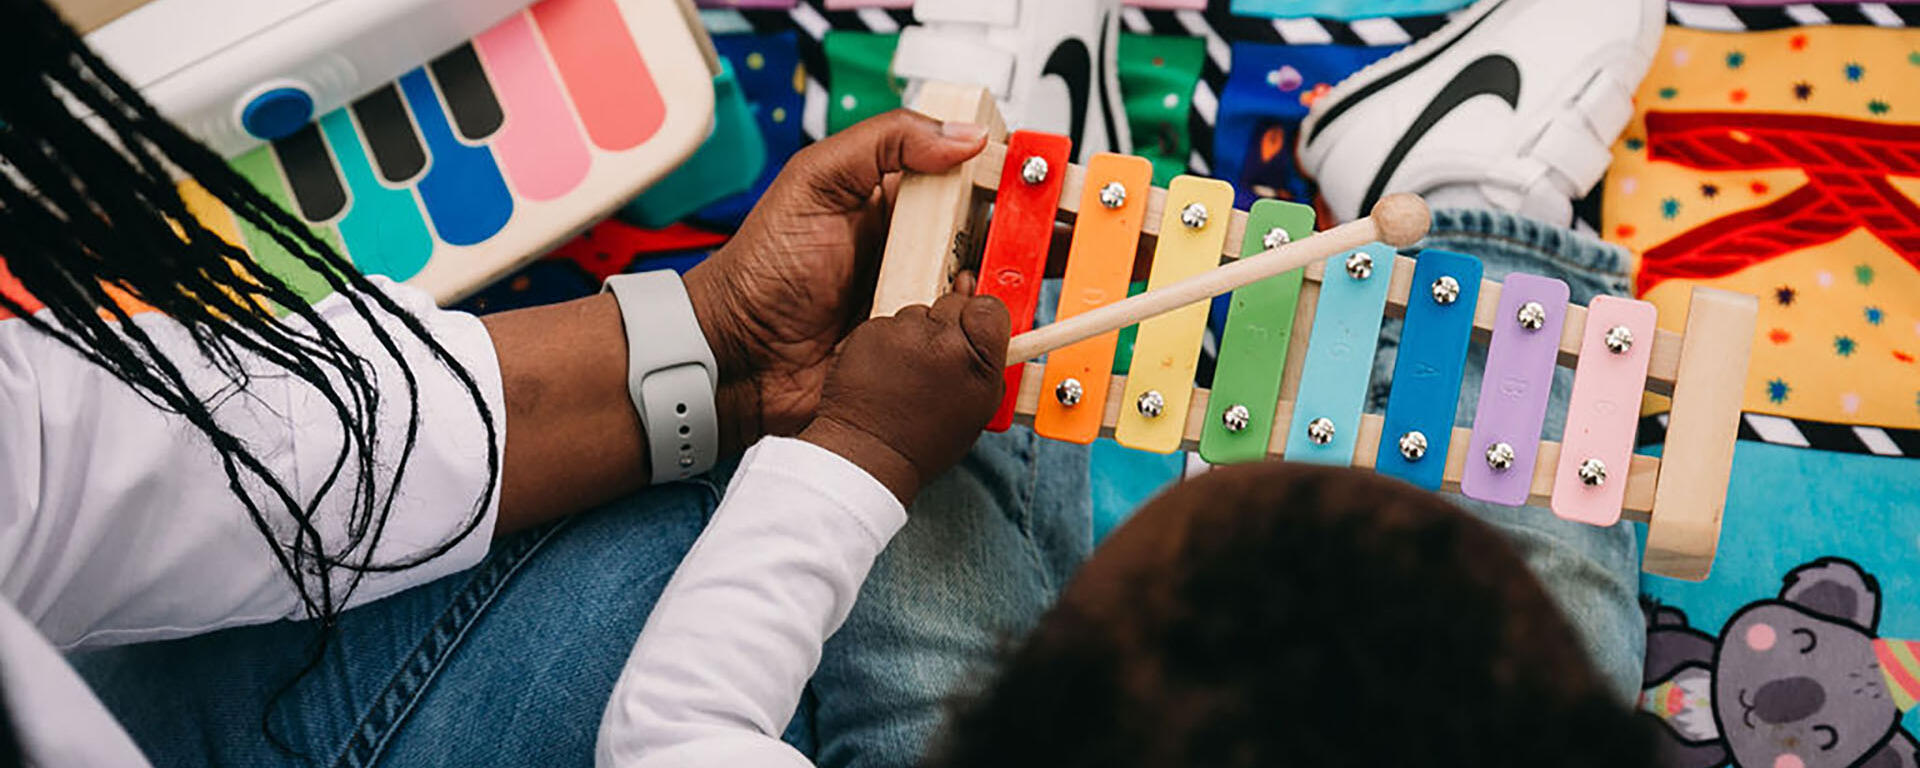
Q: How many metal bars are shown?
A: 8